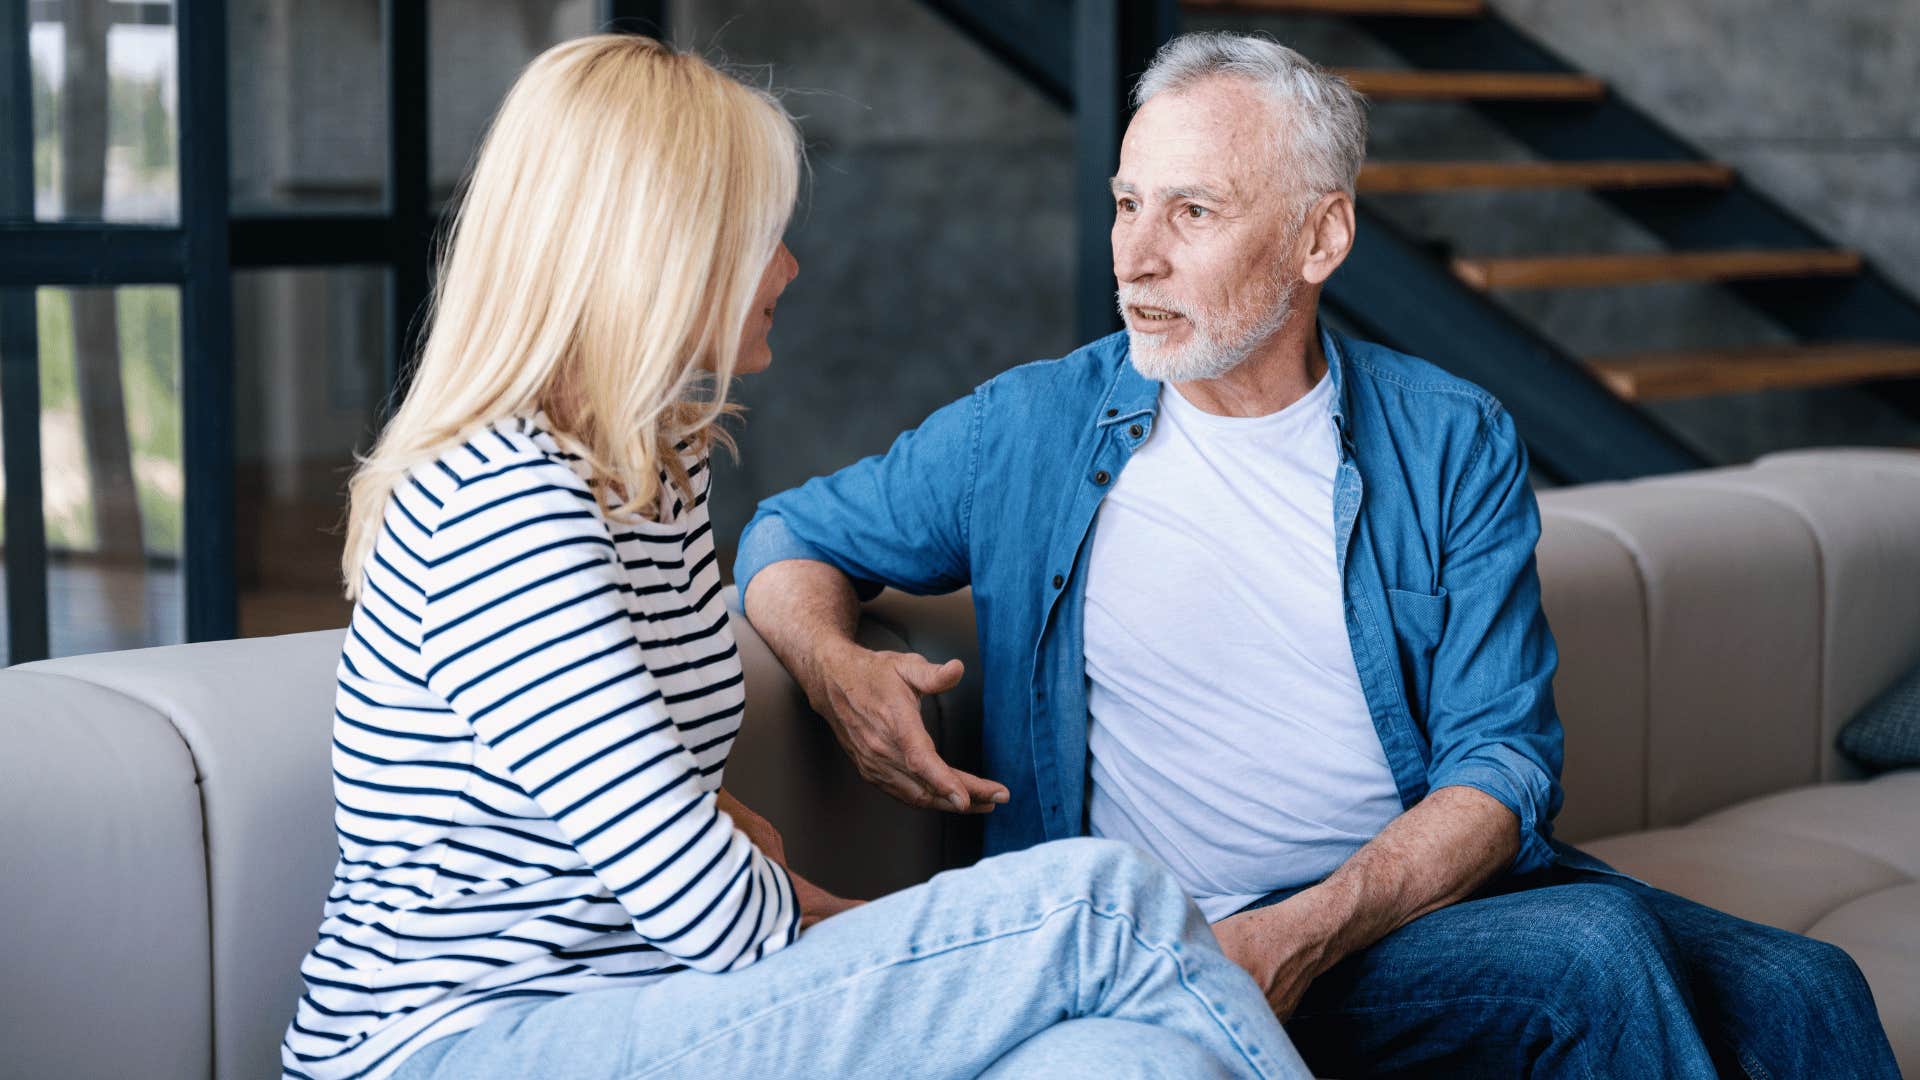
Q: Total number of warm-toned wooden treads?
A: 5